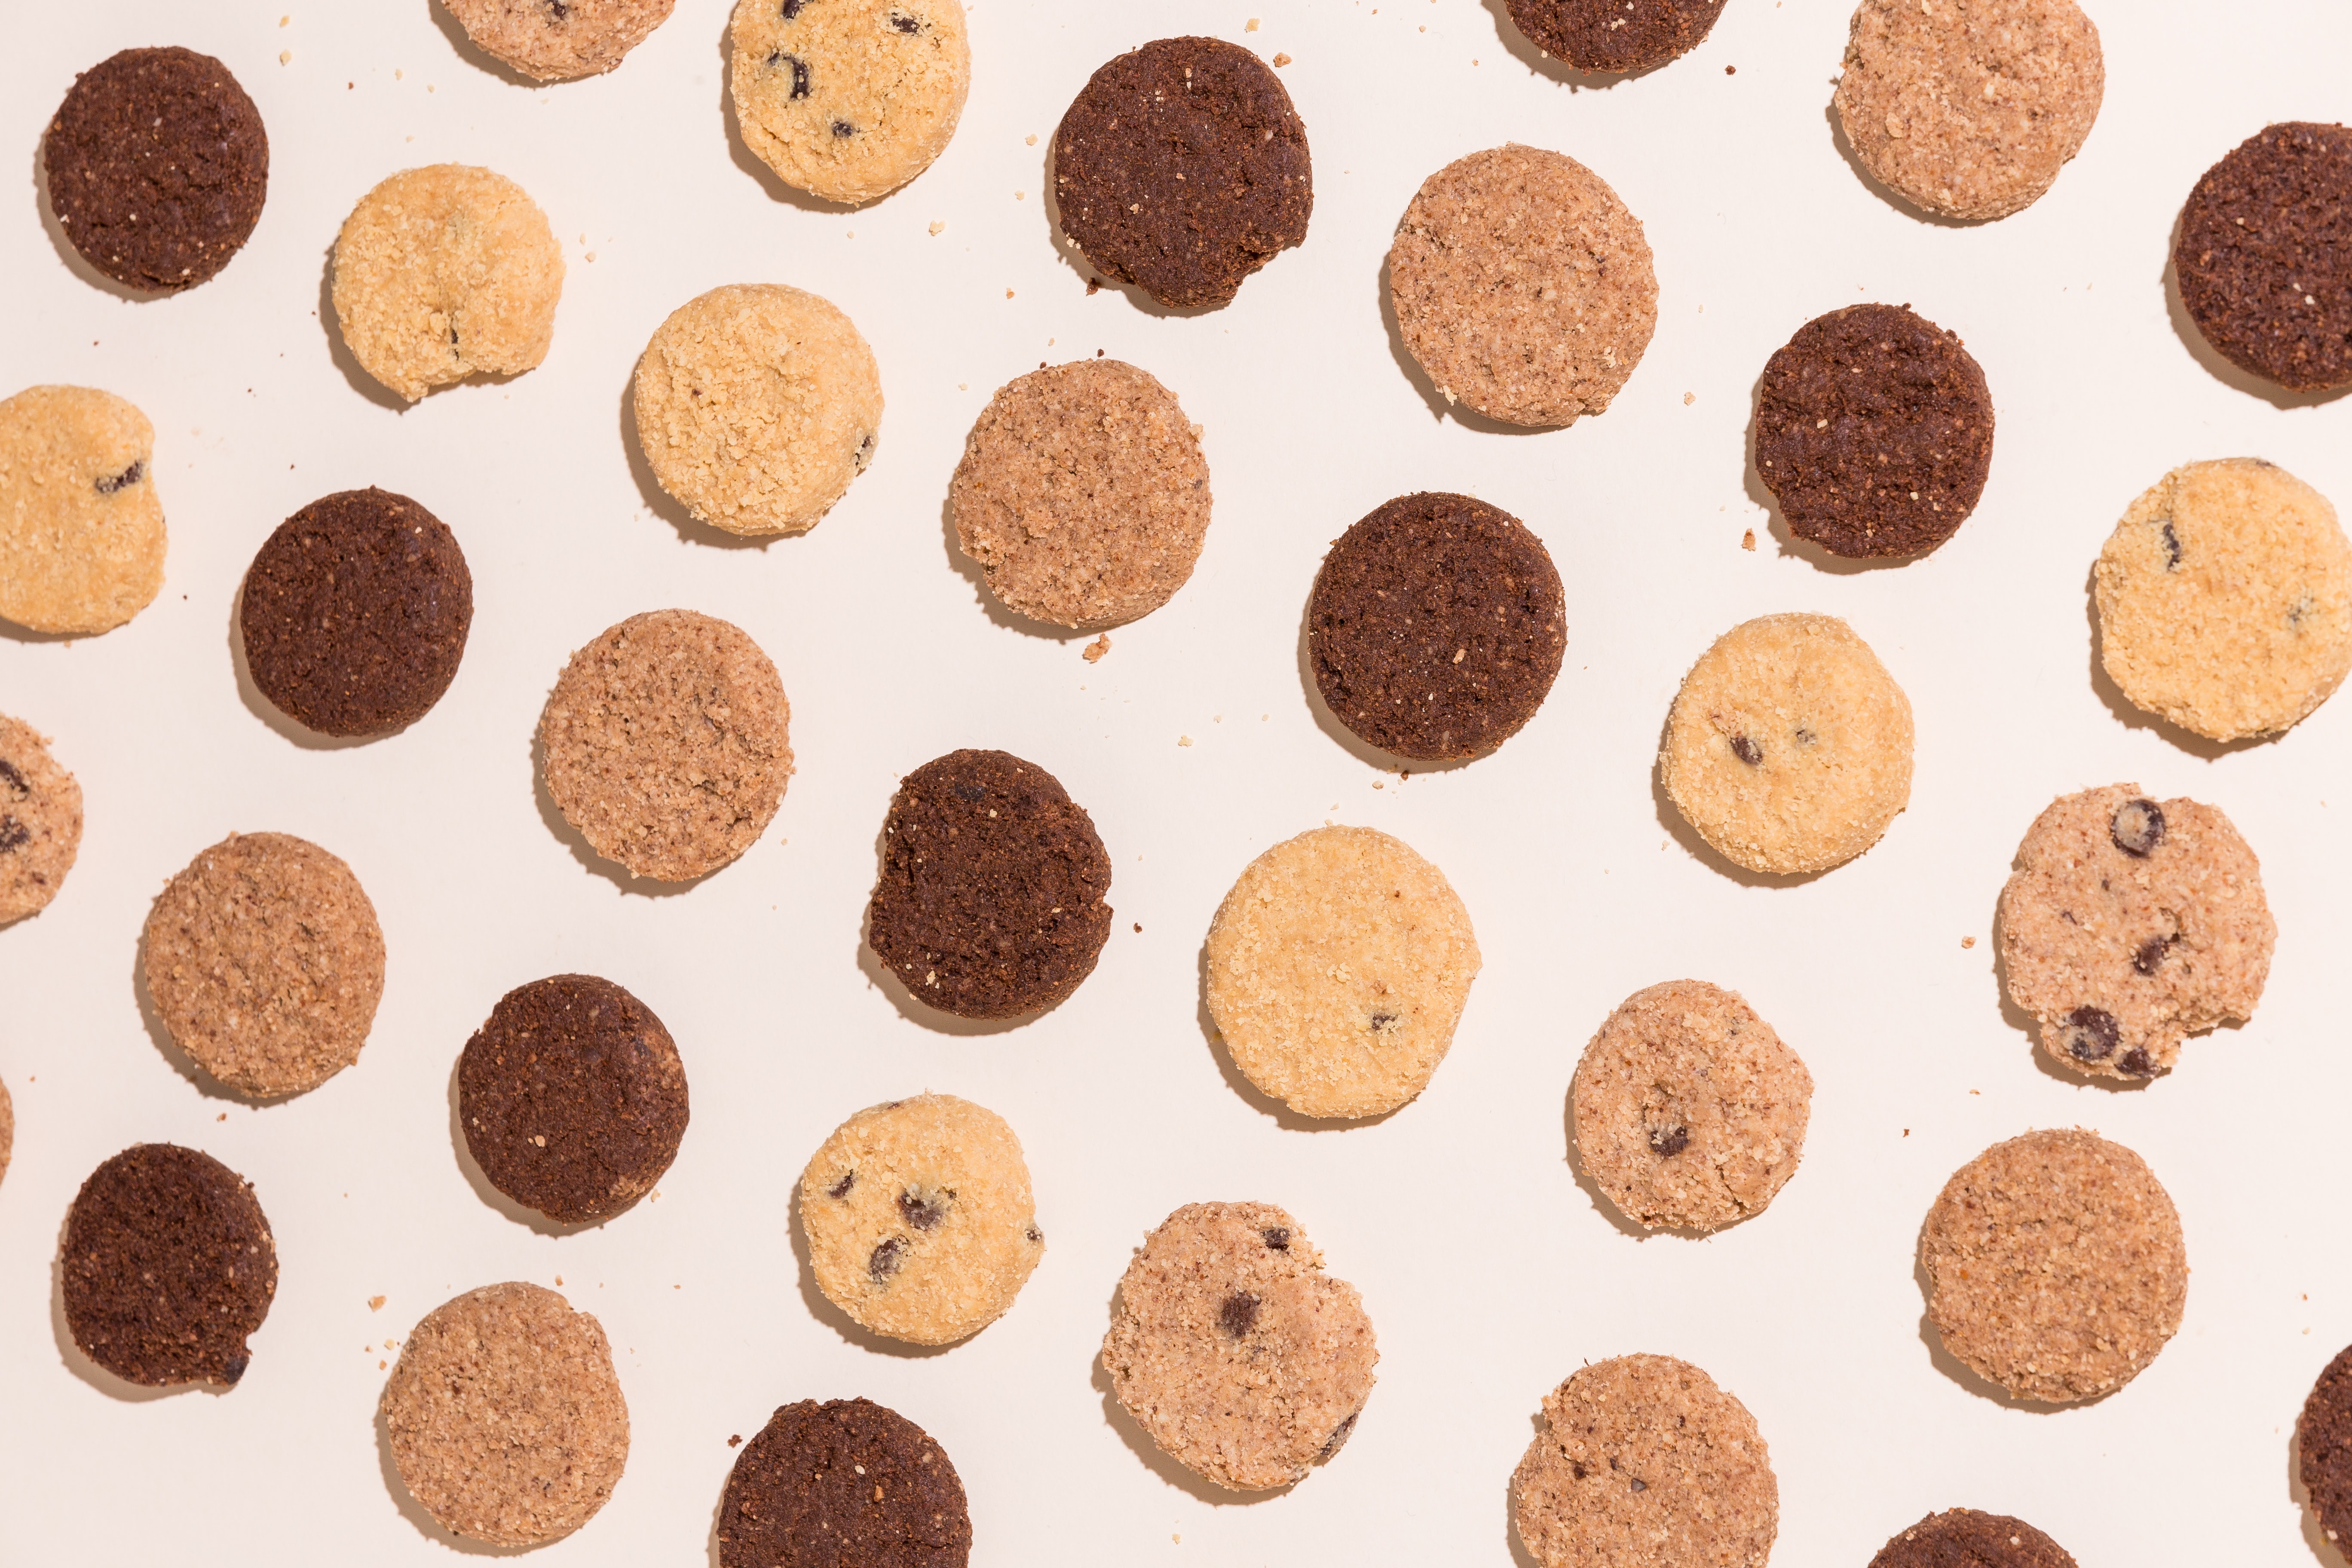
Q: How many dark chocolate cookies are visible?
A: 13